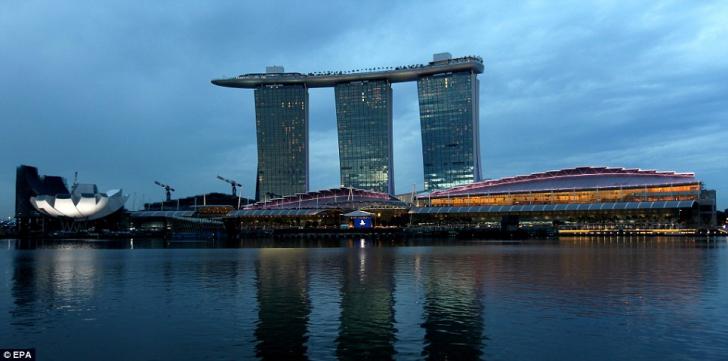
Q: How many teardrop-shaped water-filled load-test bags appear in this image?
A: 0